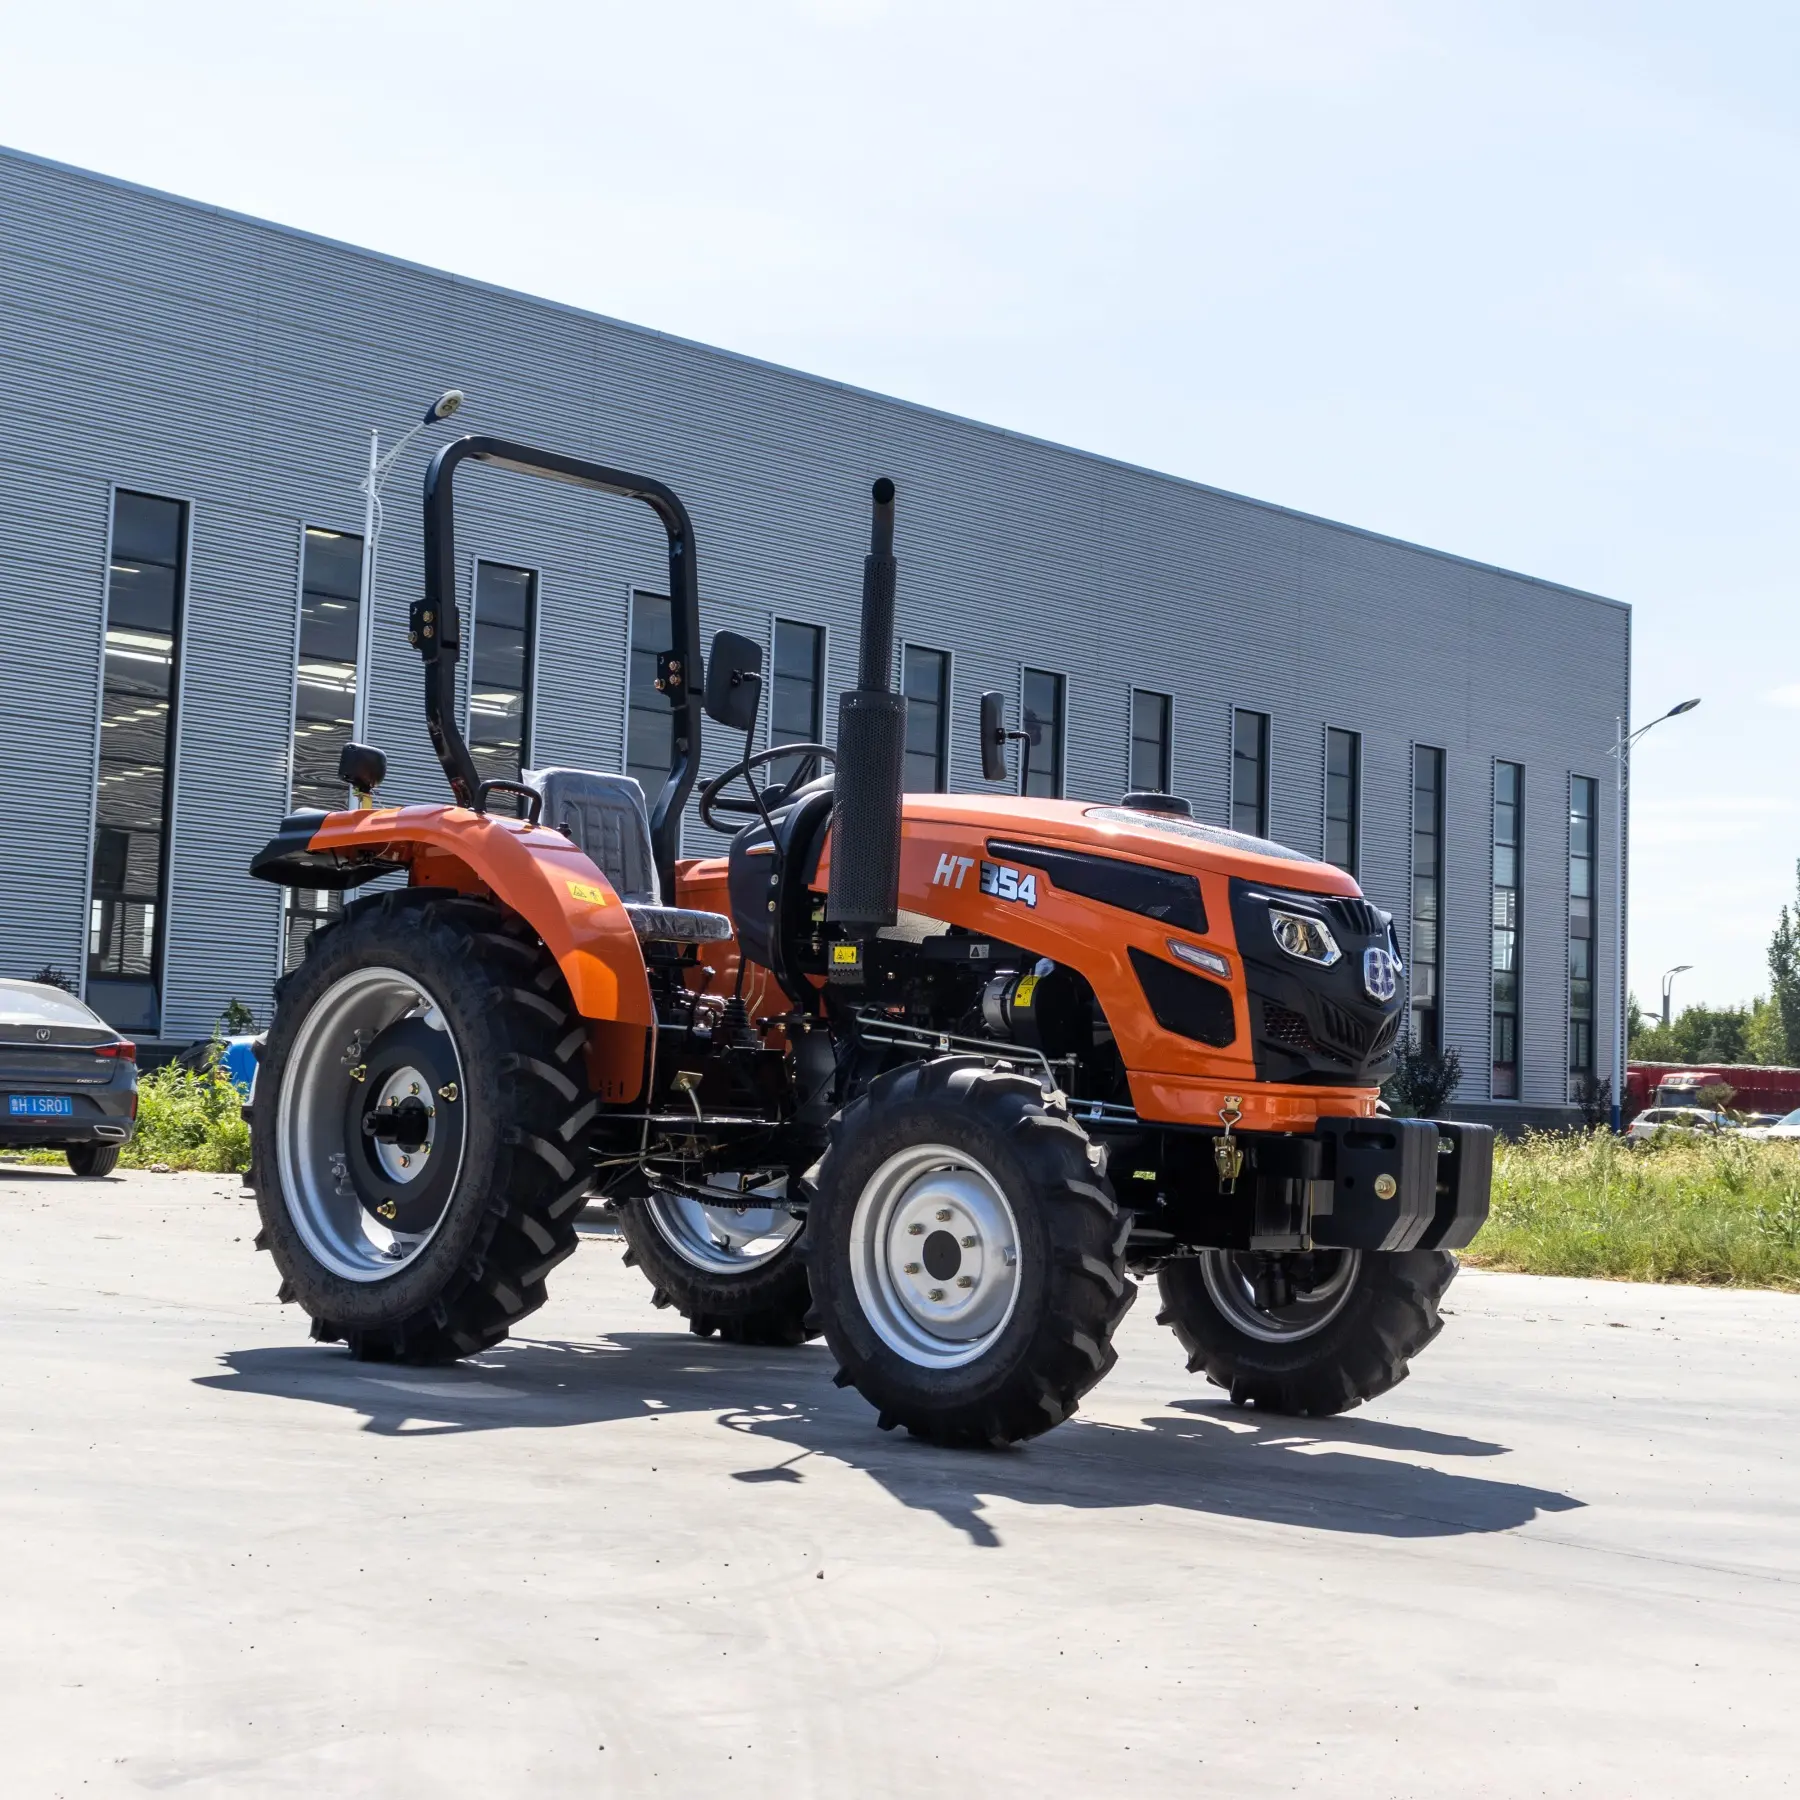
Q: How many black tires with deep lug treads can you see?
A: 4